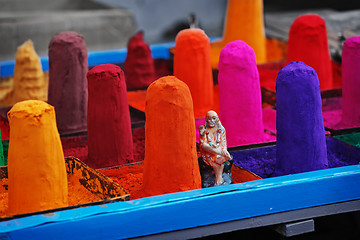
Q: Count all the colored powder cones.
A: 12